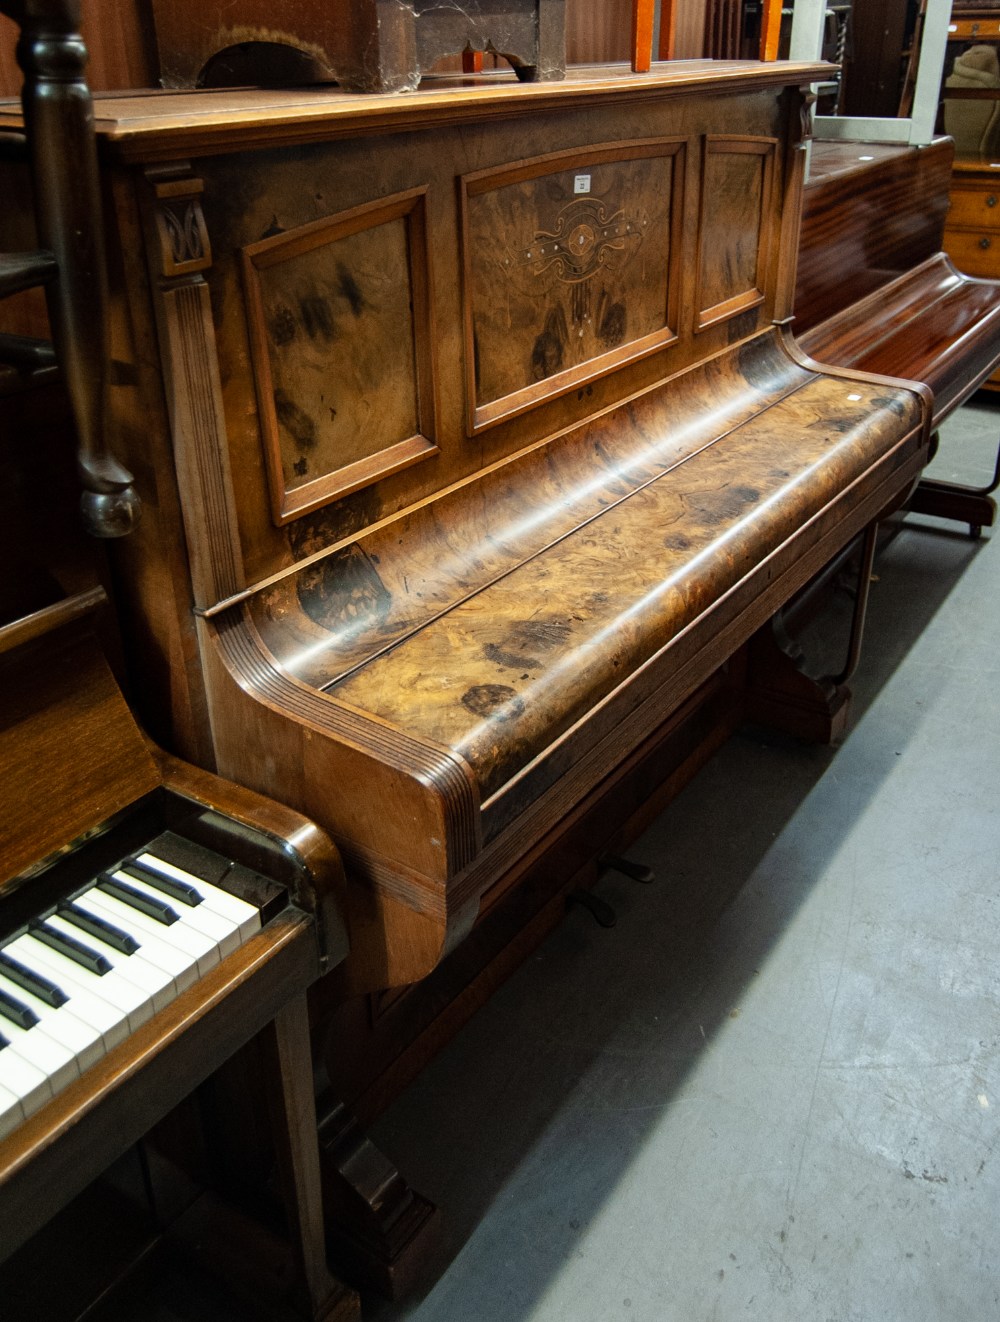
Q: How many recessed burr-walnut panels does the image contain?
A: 3